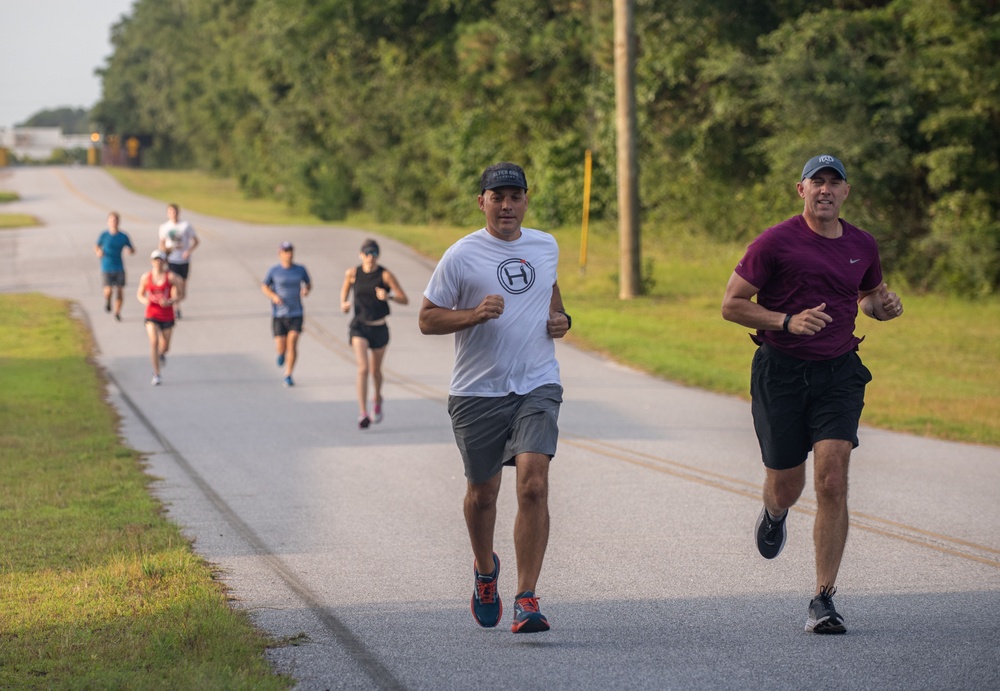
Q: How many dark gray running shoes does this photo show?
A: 2